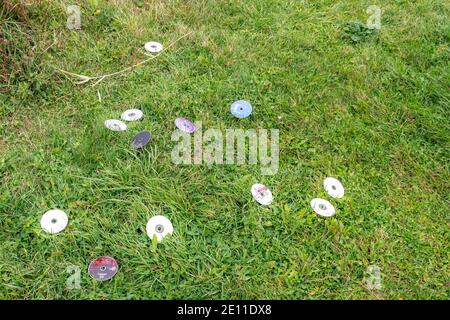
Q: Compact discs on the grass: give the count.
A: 12